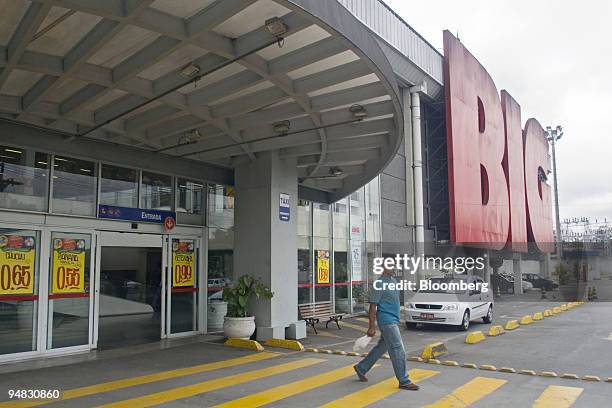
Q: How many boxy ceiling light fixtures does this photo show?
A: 6